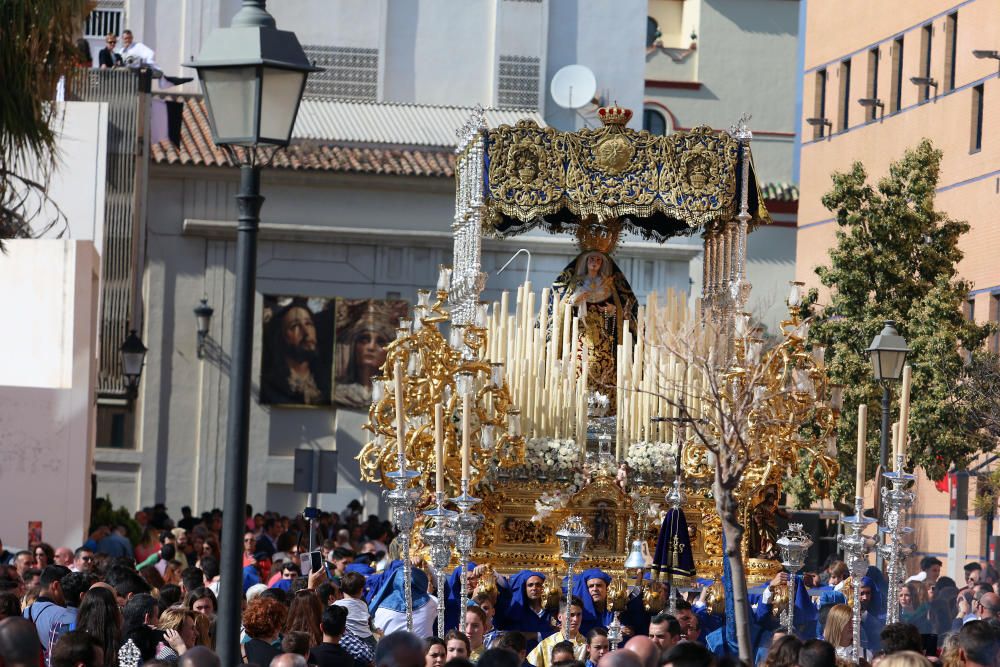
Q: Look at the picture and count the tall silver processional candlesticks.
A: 6